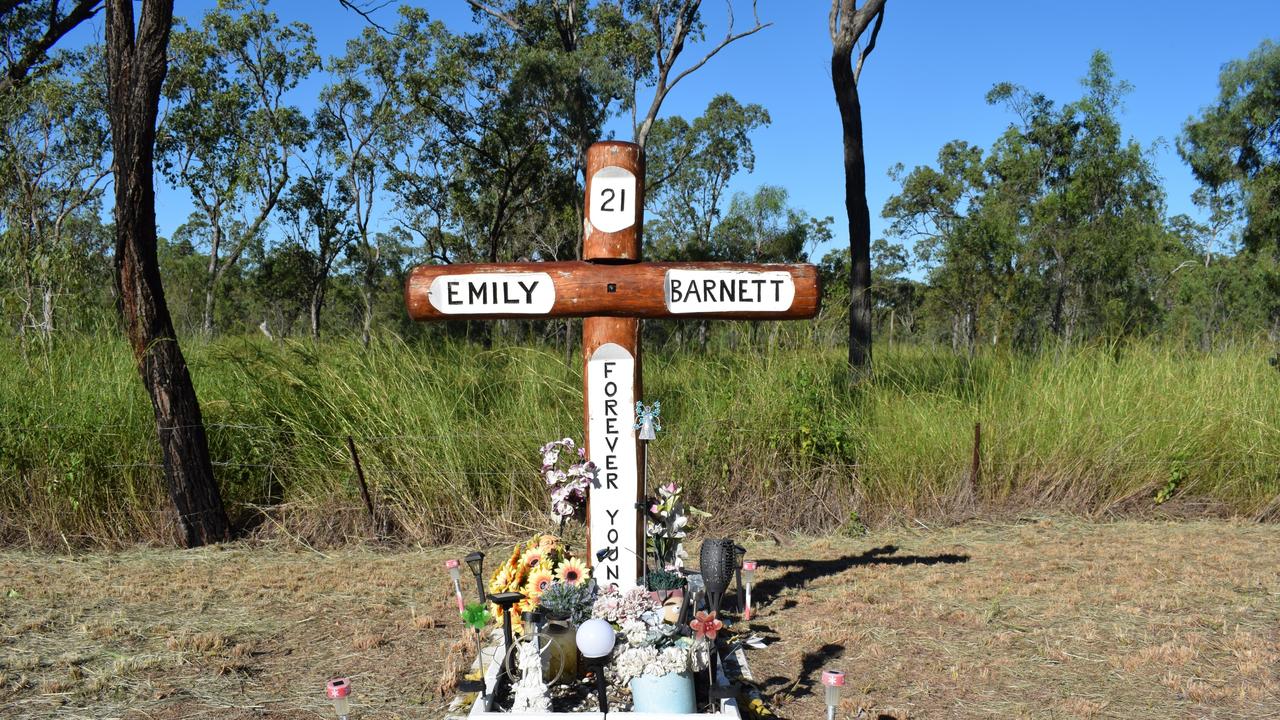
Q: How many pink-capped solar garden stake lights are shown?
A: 4